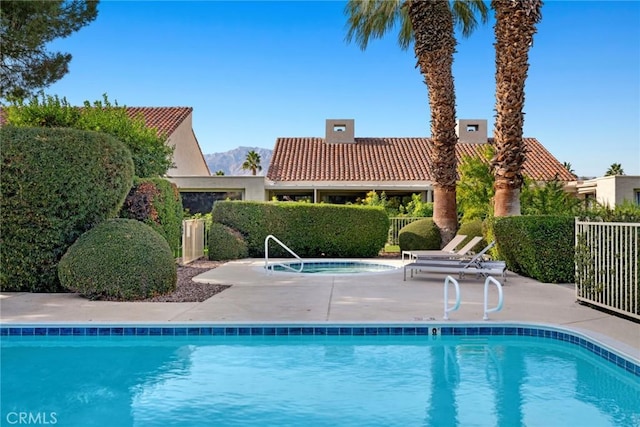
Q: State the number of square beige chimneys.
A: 2